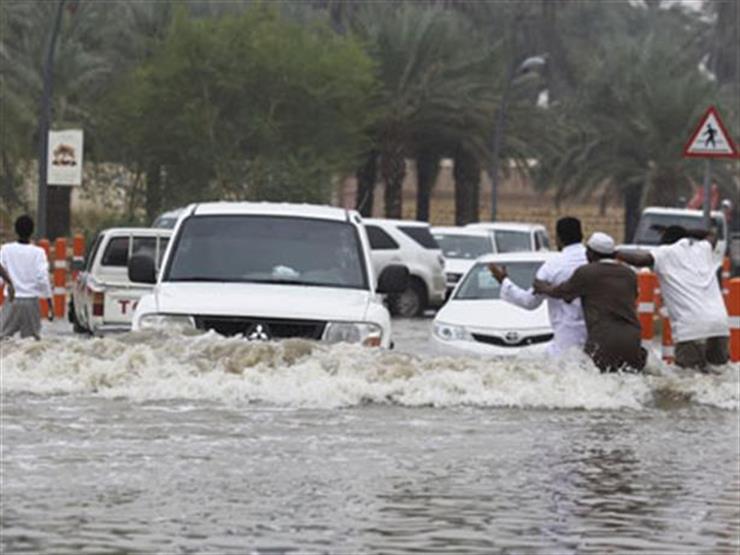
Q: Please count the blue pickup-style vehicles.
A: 0